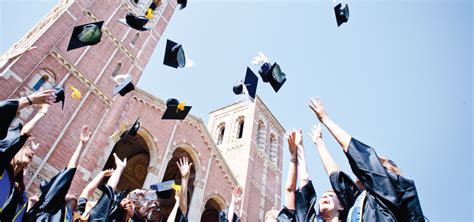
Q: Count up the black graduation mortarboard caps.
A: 13